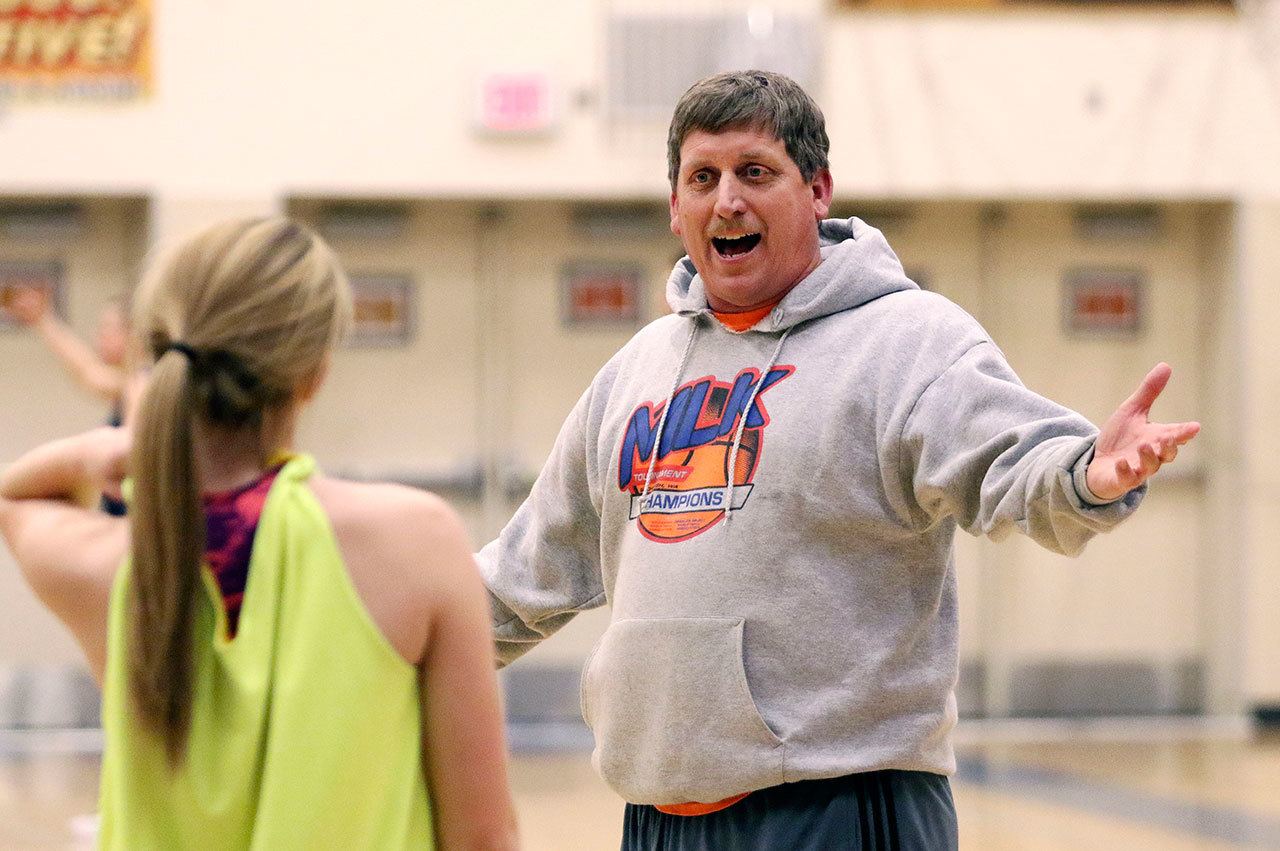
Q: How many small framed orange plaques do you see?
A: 4